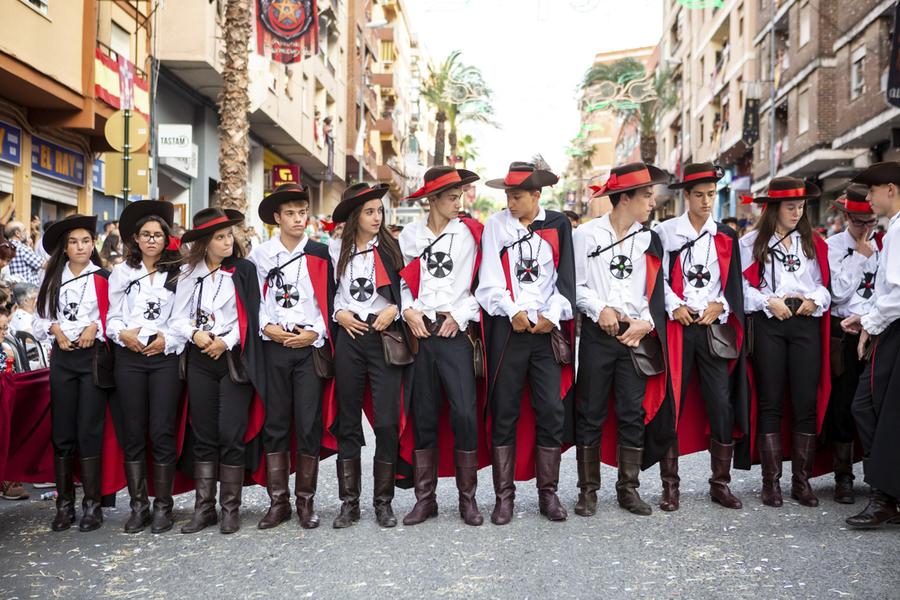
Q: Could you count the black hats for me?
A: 12